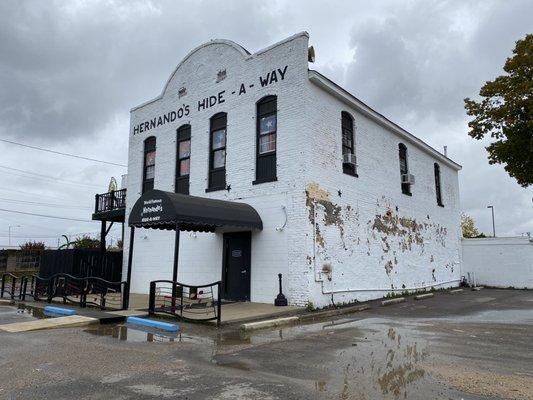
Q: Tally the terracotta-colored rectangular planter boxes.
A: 0